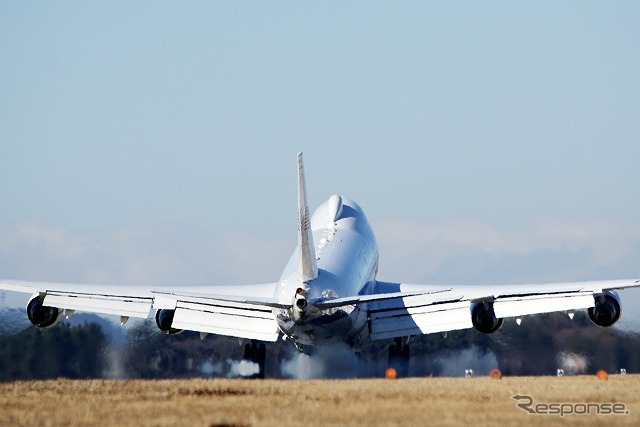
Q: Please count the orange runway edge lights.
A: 3